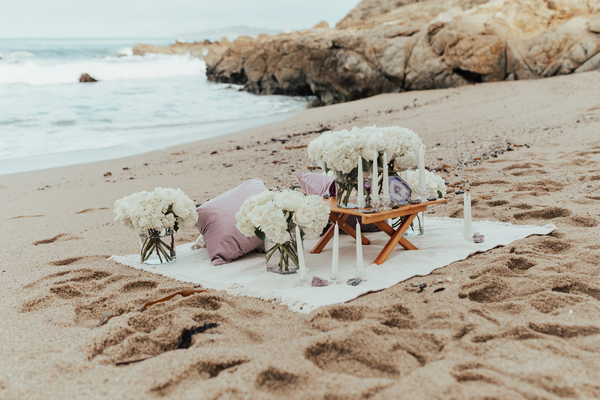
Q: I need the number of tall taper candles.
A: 9